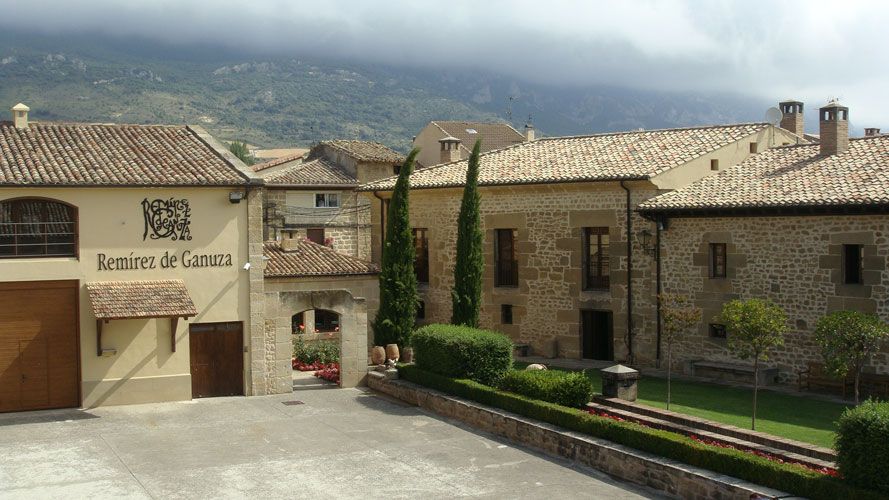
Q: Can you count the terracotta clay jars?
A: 3